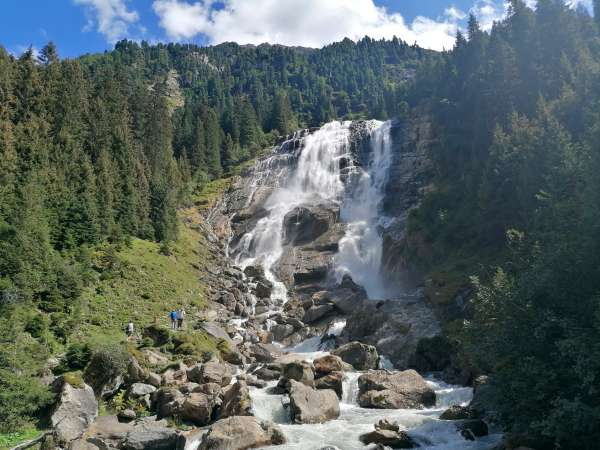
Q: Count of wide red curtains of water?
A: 0